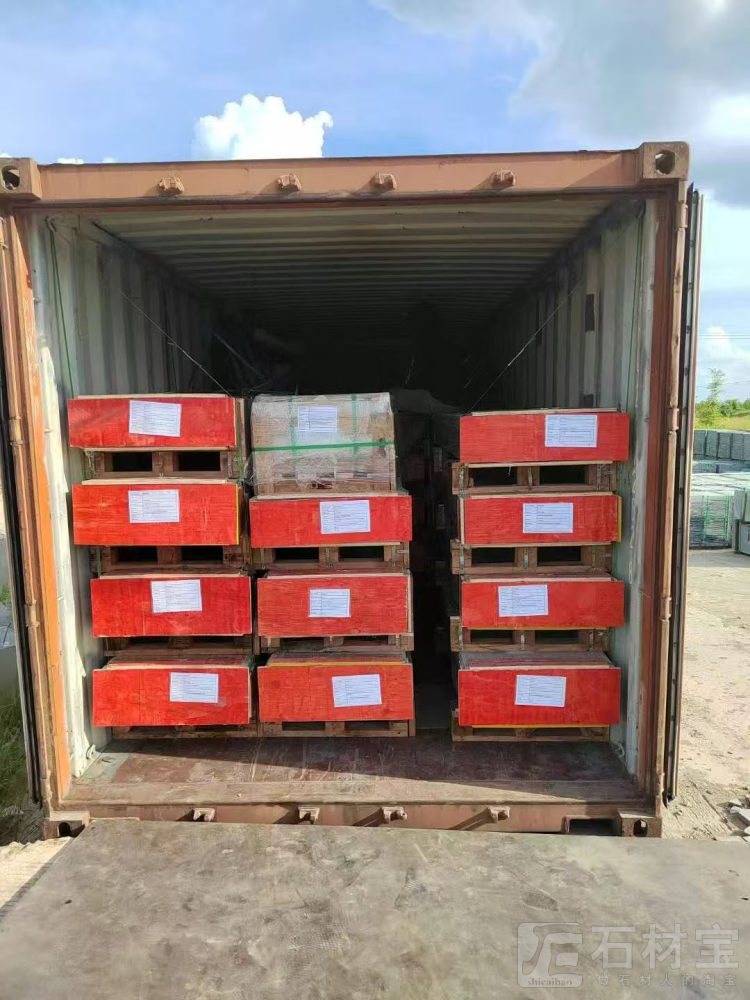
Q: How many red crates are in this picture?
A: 11